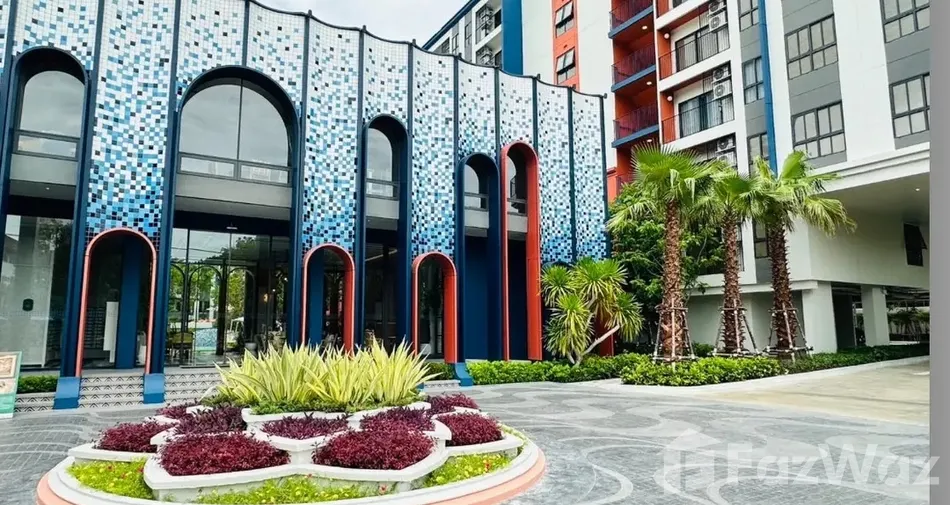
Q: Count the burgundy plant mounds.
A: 9